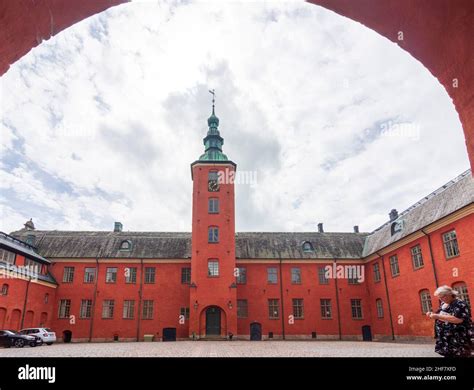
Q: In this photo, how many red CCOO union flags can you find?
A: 0